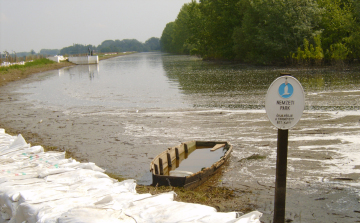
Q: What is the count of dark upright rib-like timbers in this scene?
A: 5